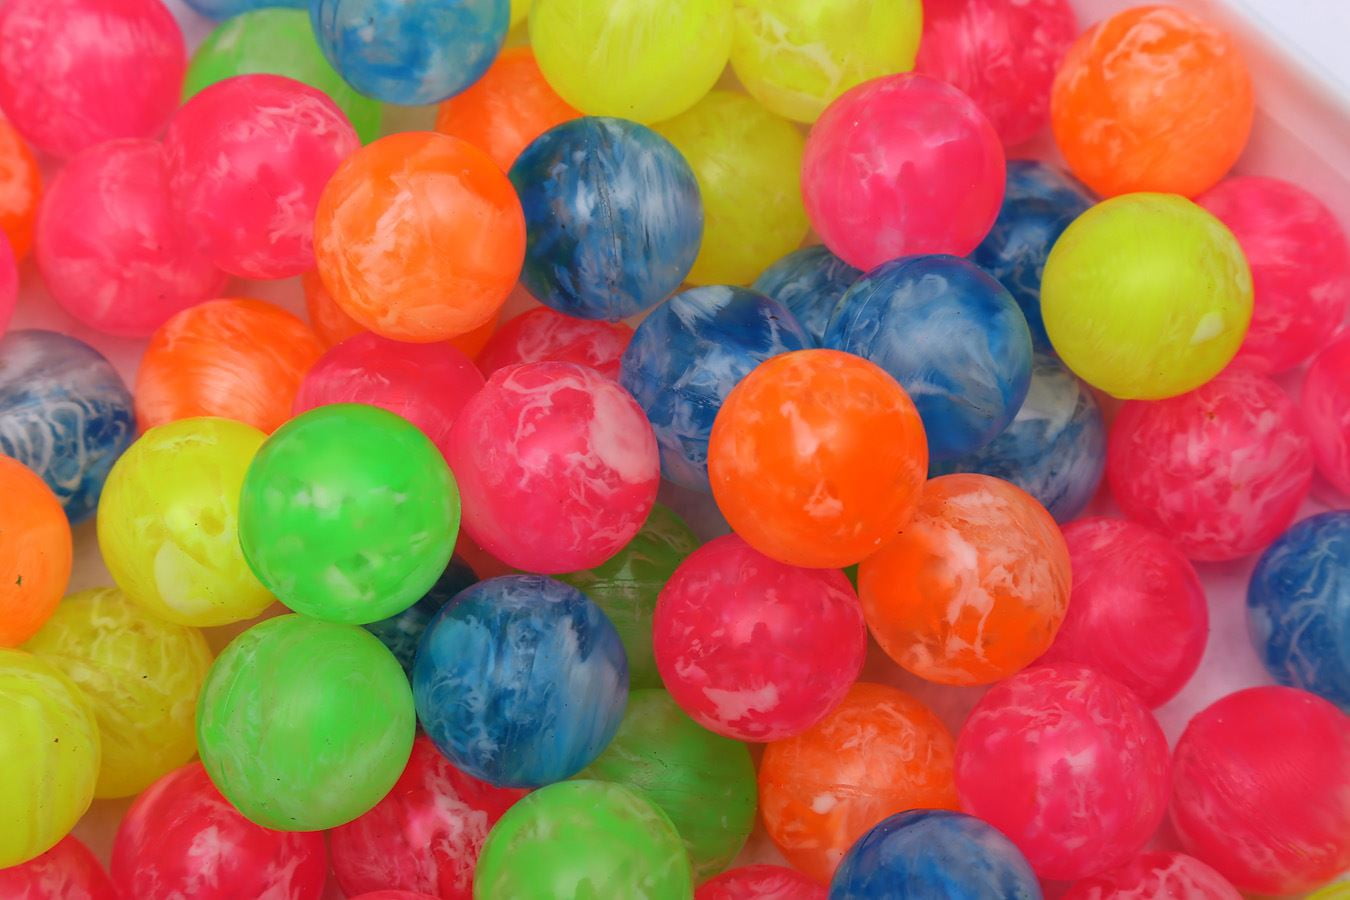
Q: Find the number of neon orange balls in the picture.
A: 10